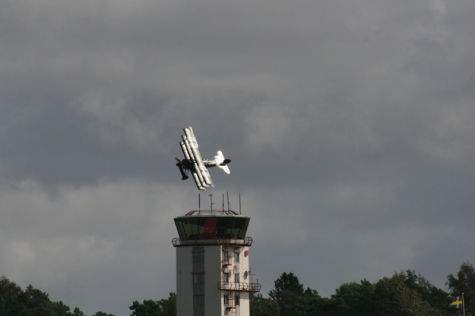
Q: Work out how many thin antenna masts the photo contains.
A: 5